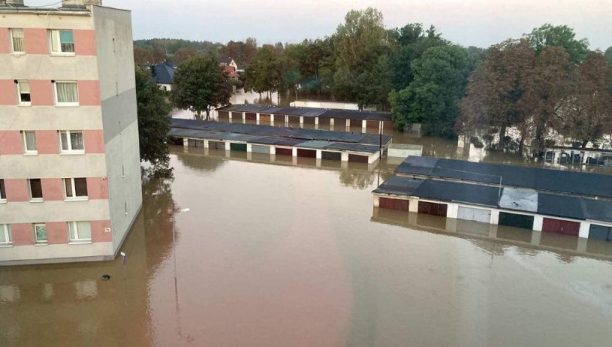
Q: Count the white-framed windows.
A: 12